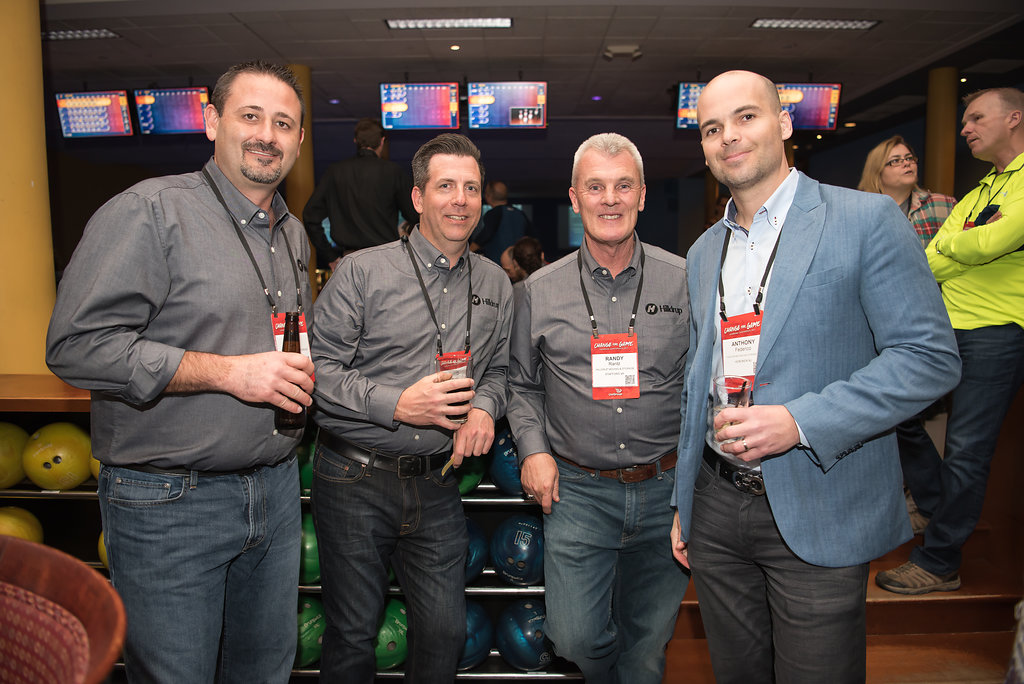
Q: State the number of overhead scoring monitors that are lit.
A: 6